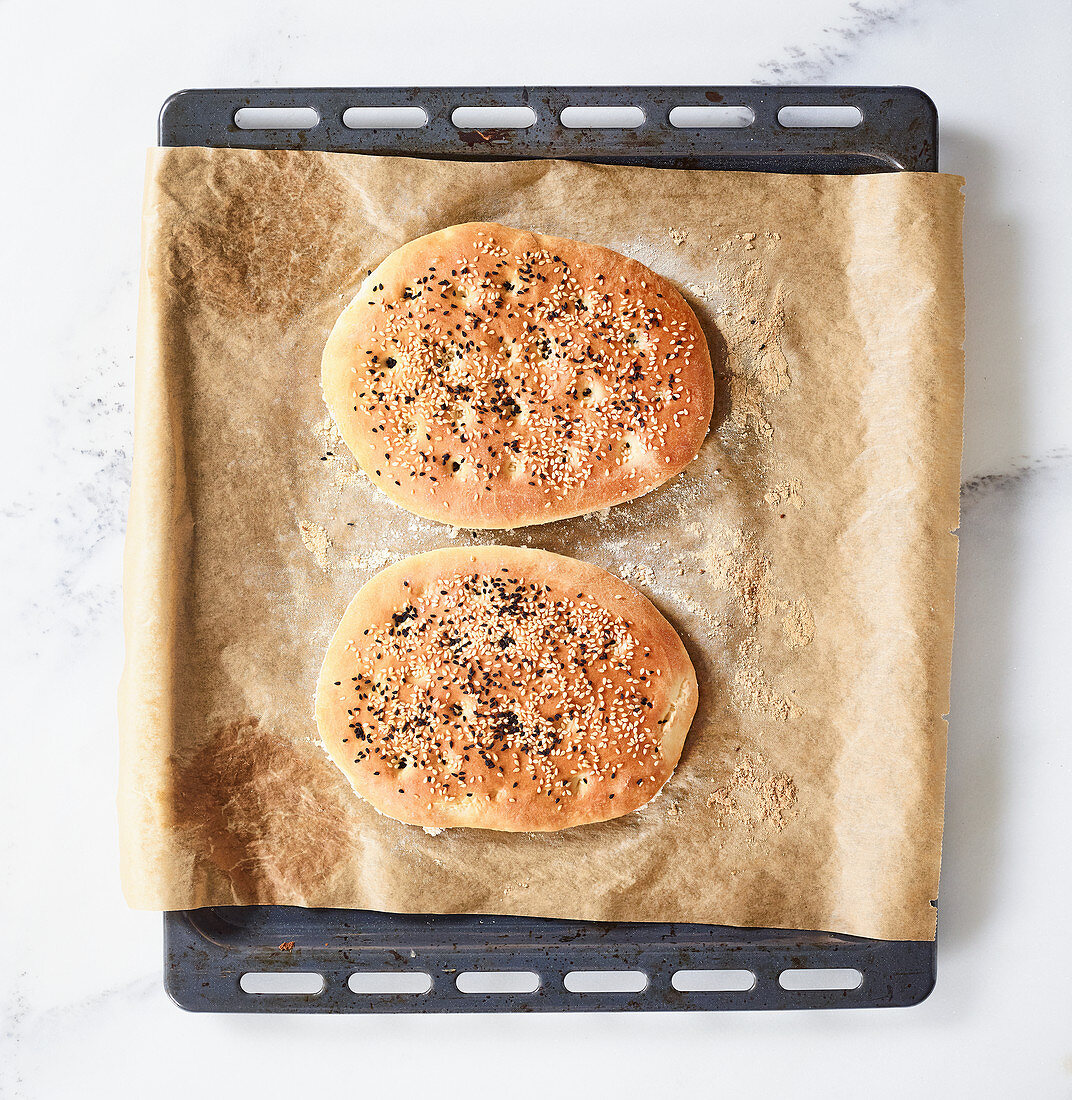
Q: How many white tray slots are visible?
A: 12